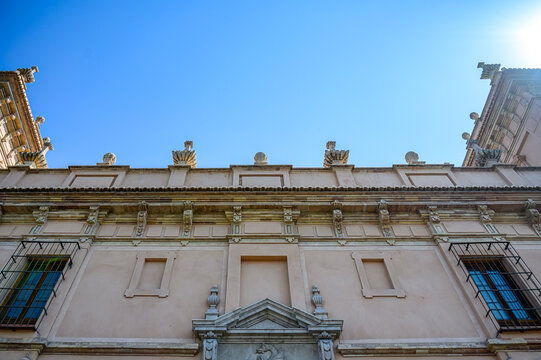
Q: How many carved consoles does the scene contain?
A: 11